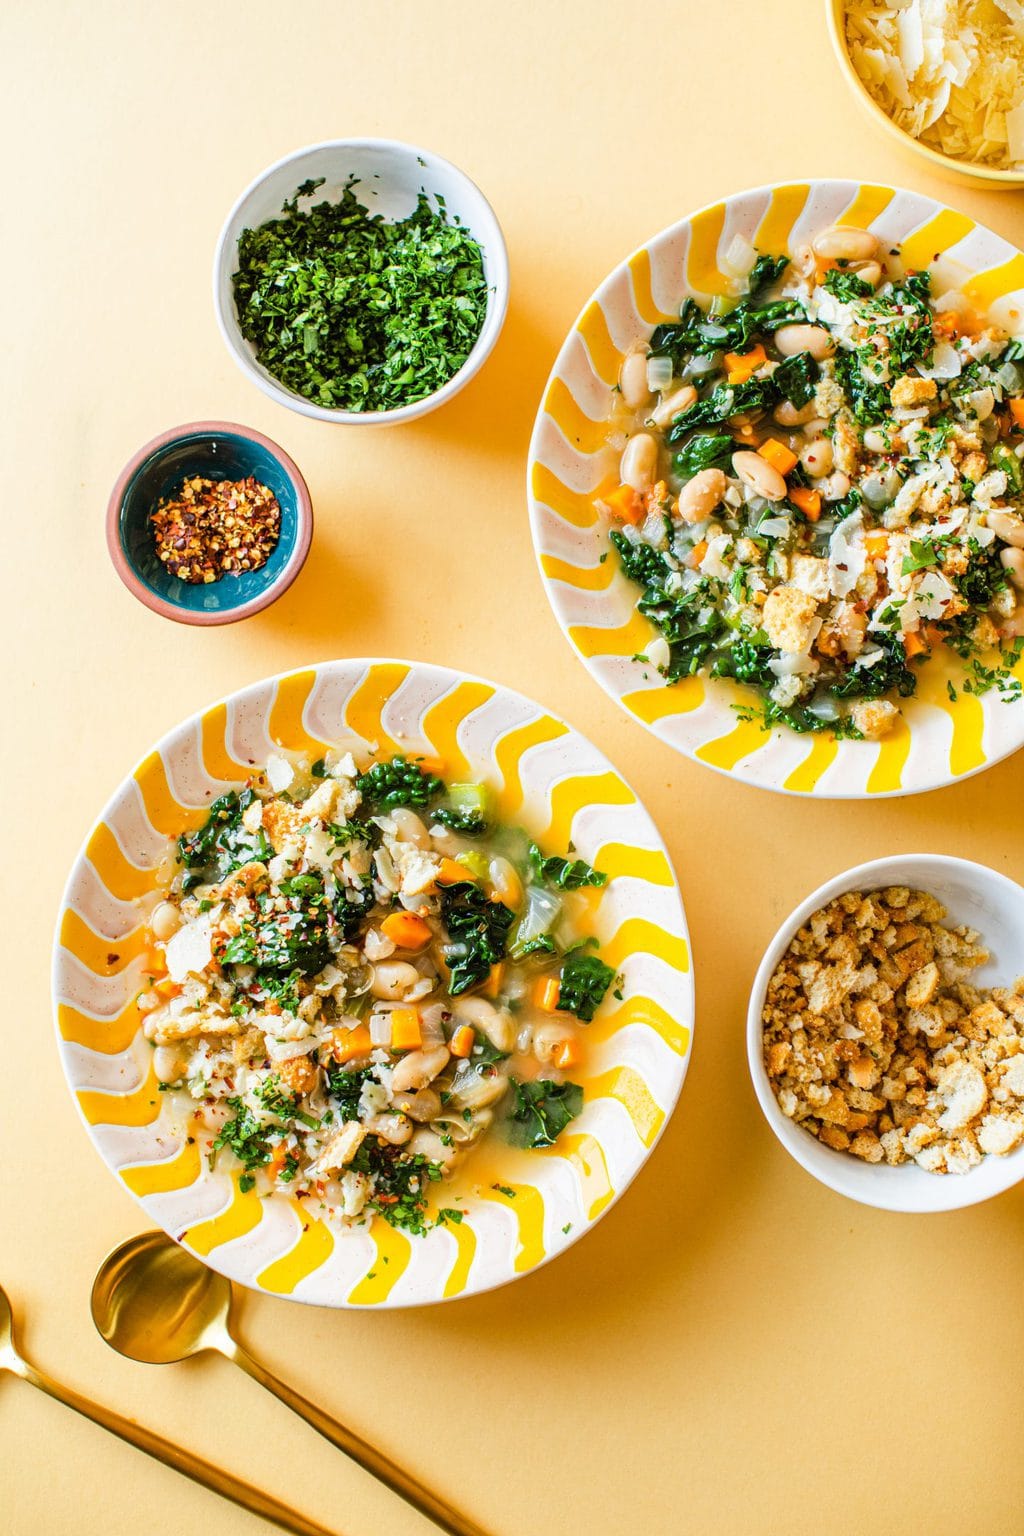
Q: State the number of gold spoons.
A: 2